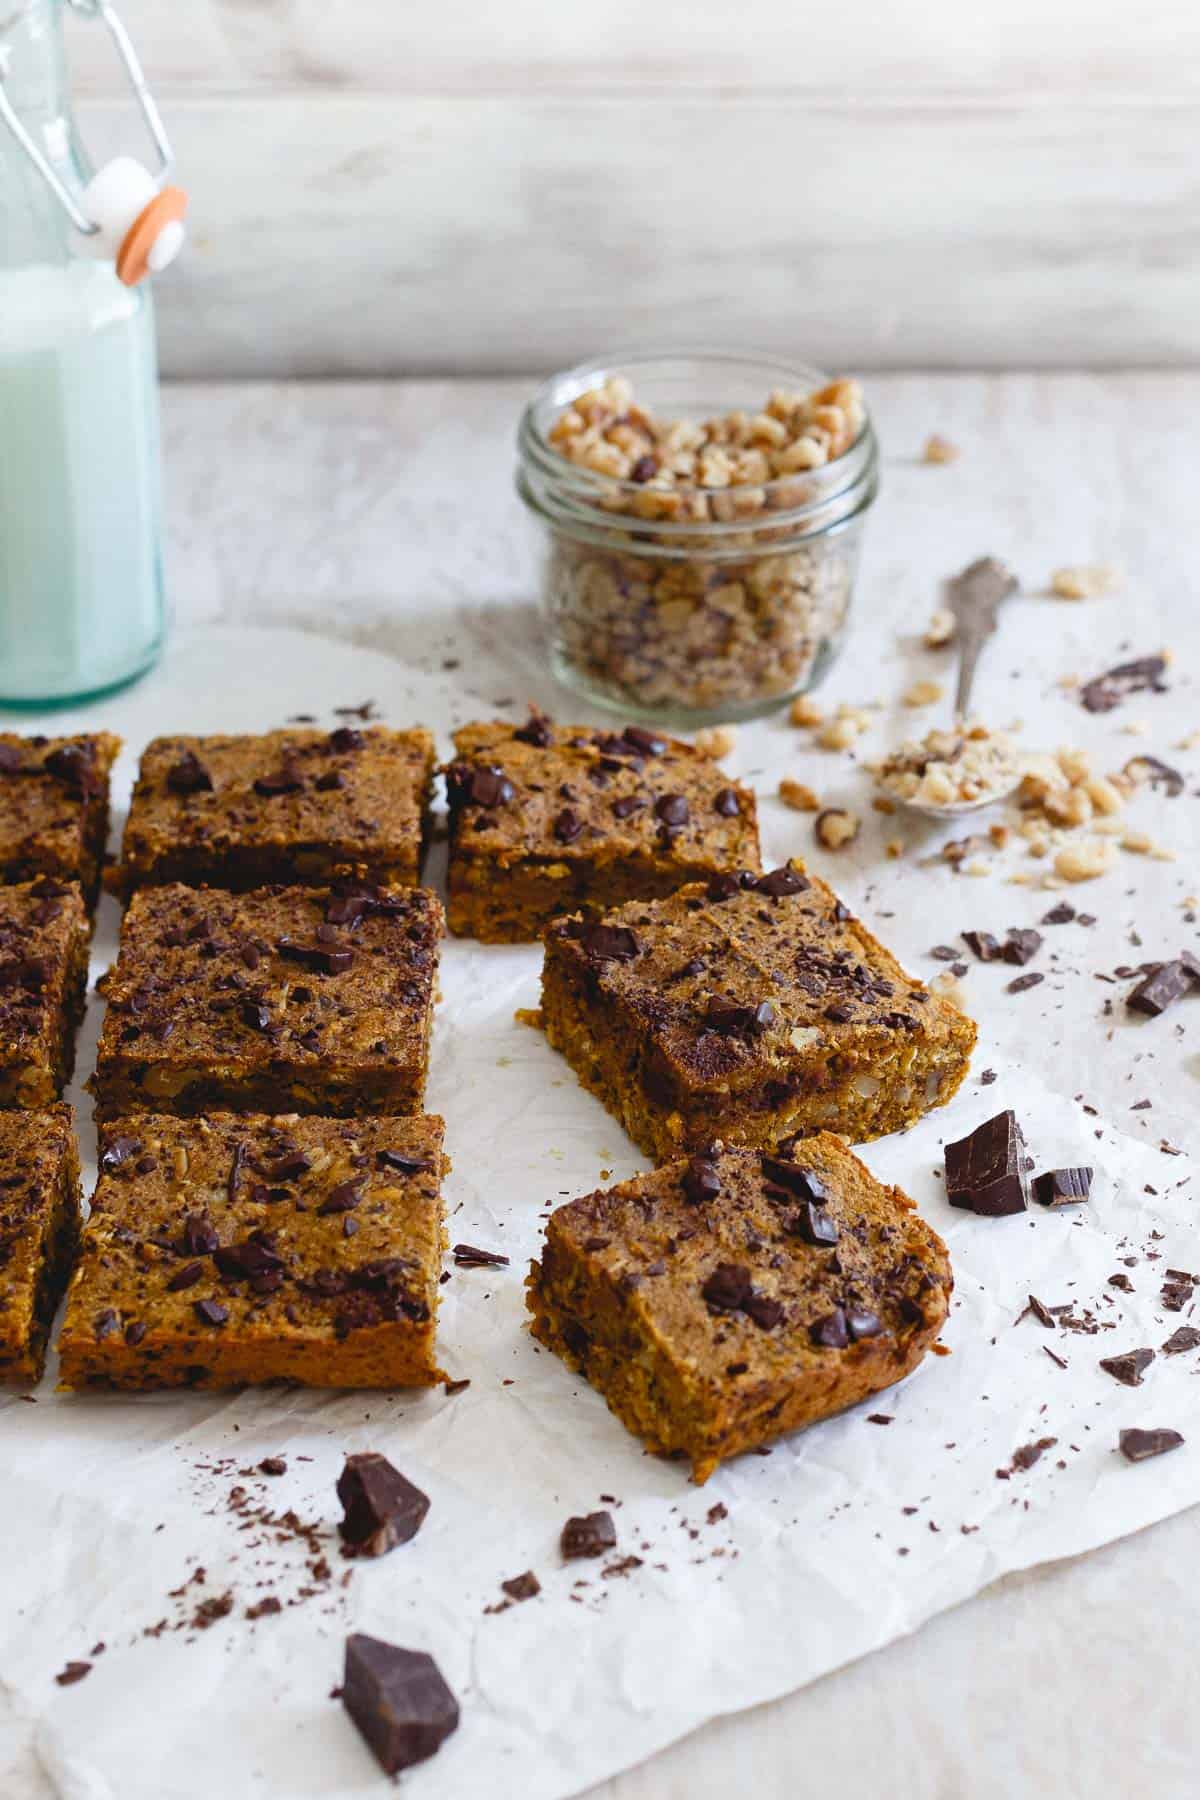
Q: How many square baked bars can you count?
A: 9